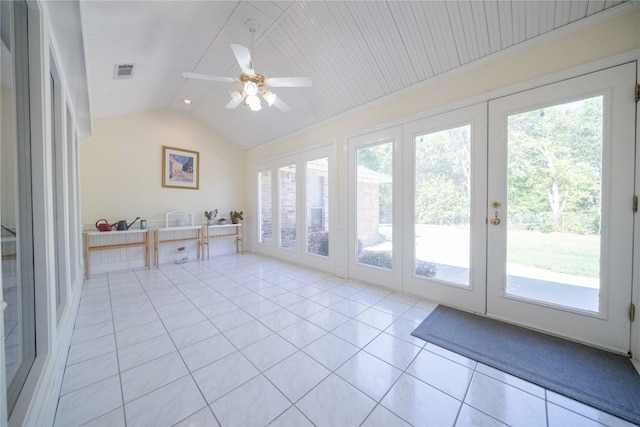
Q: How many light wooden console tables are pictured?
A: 3